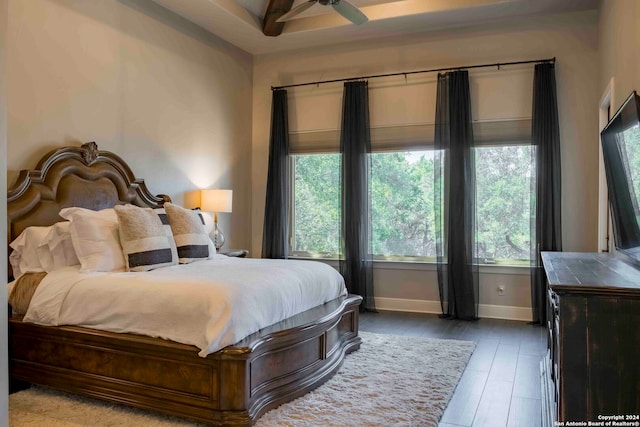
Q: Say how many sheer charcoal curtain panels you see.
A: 4